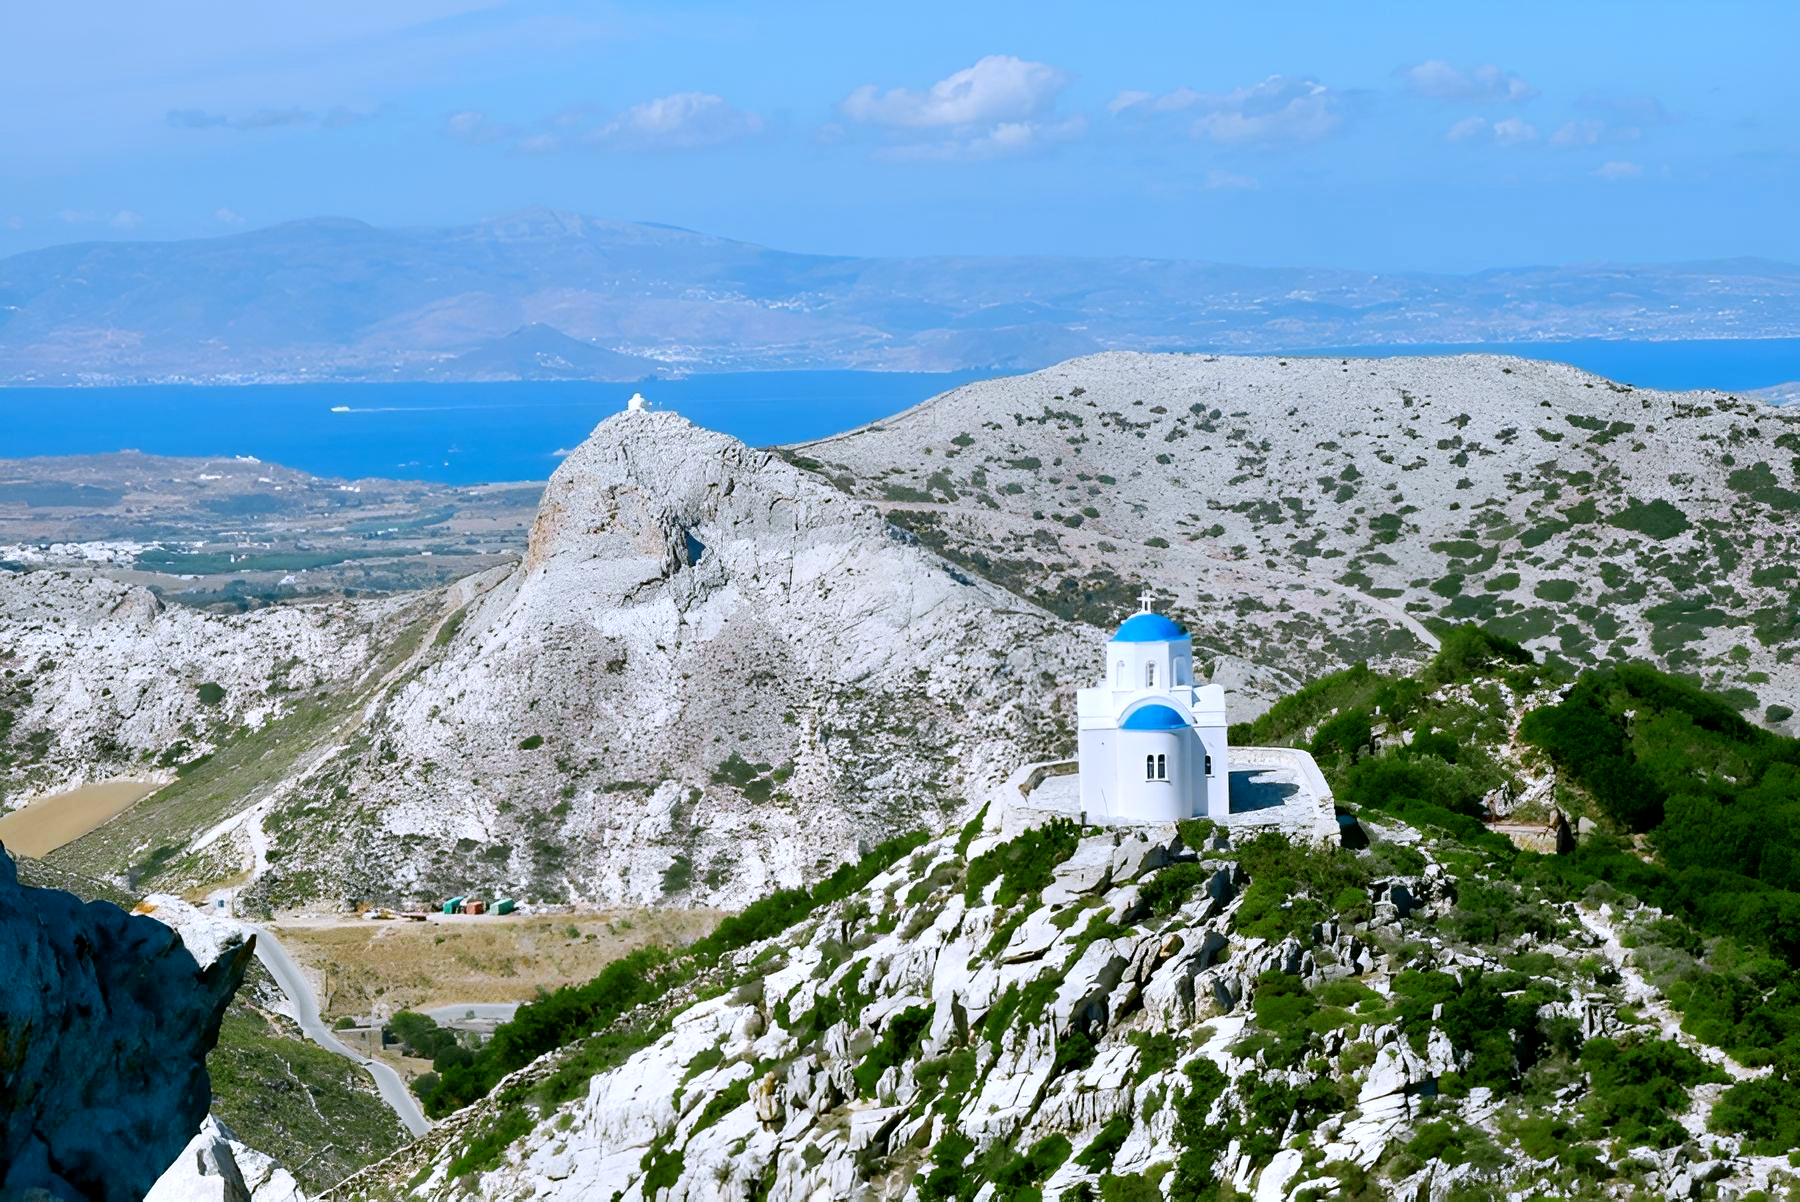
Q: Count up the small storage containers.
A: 3